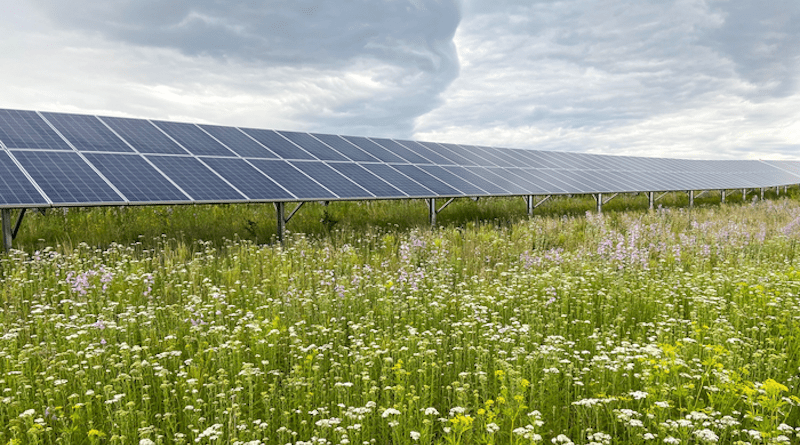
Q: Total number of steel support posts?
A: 12